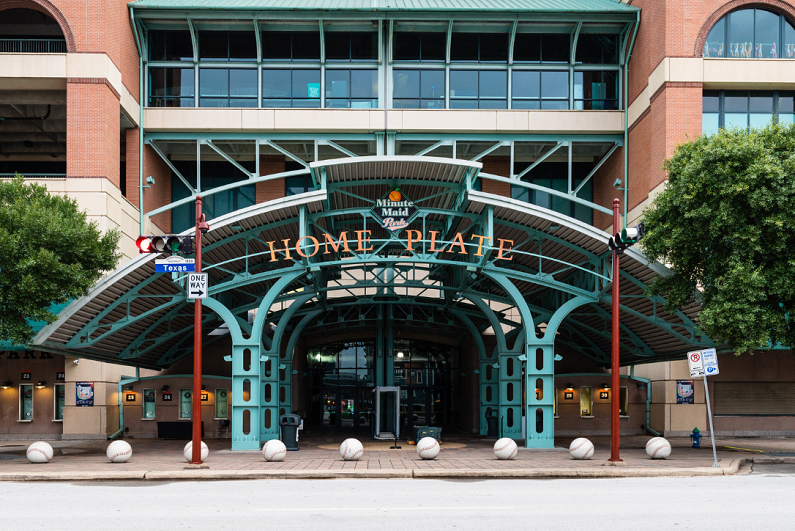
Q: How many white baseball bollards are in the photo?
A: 9